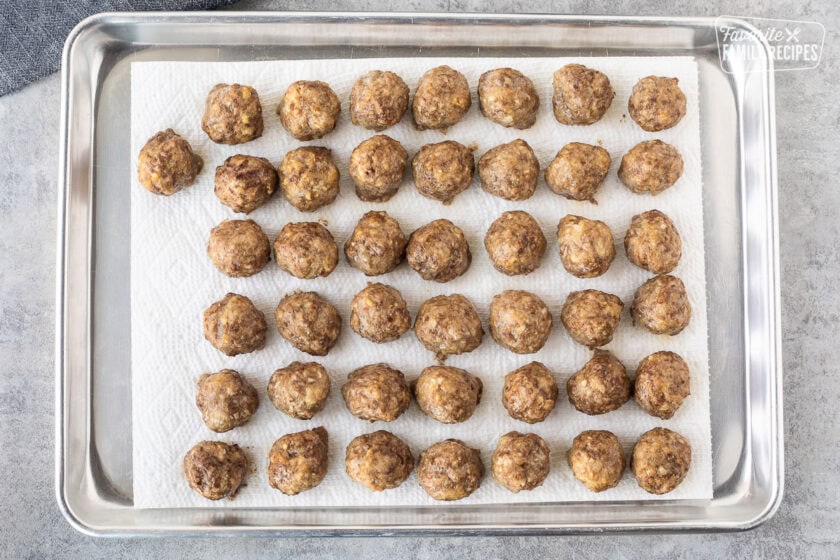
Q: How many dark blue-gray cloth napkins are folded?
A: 1